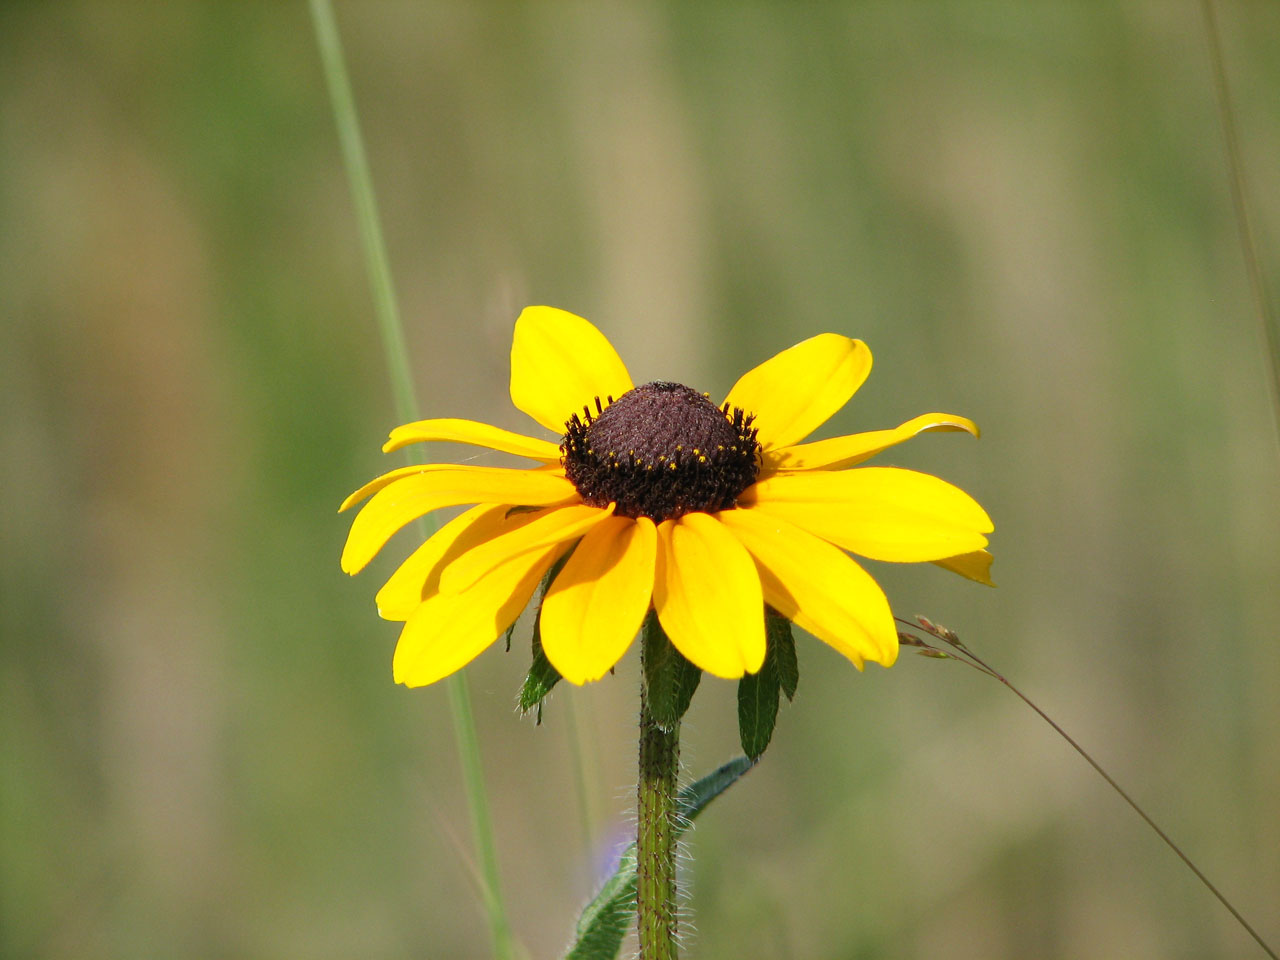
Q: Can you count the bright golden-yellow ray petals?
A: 14